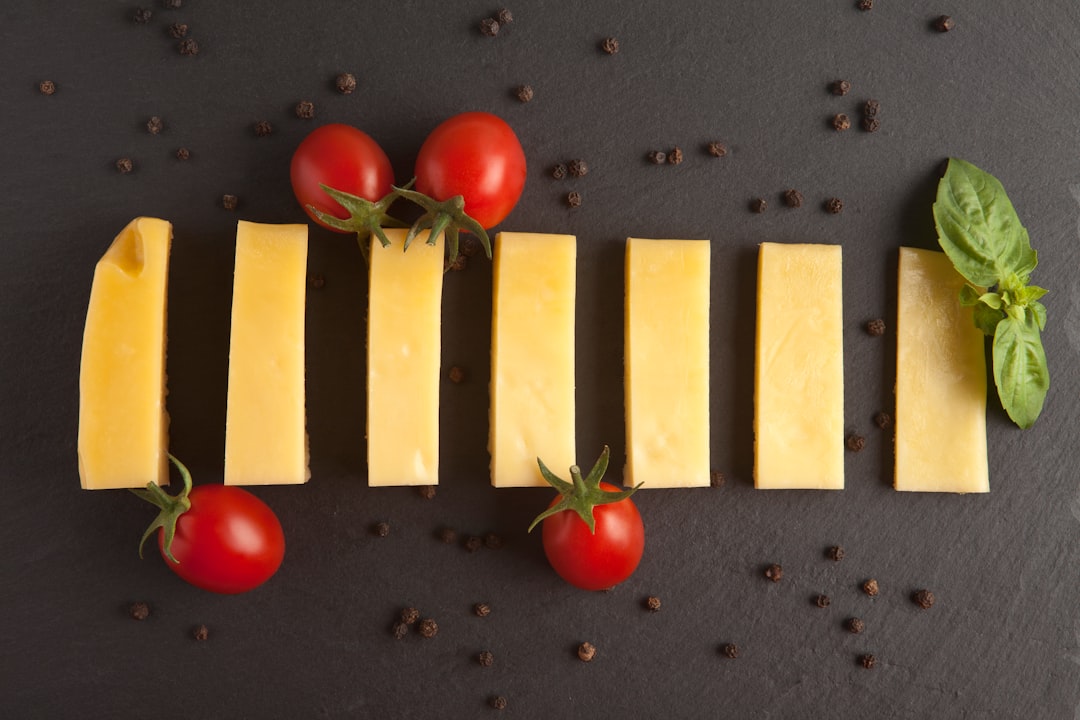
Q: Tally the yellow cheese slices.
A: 7